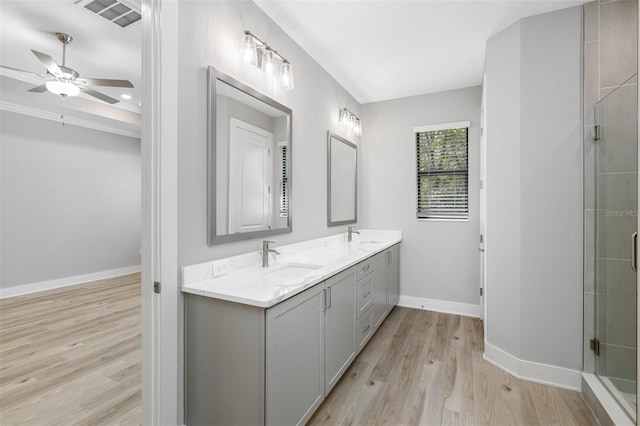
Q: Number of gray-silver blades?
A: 5